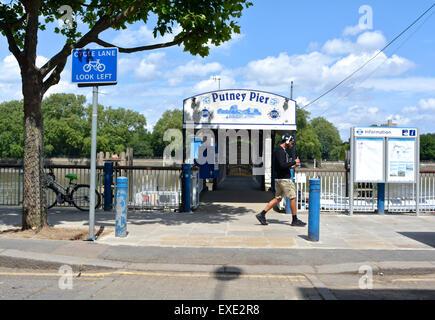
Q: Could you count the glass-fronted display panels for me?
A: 2